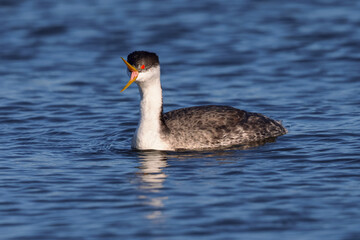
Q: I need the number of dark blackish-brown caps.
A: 1